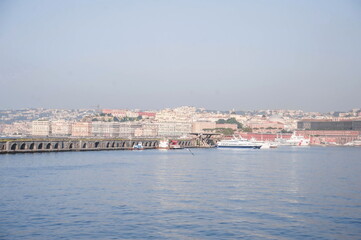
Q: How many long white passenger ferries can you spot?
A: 1